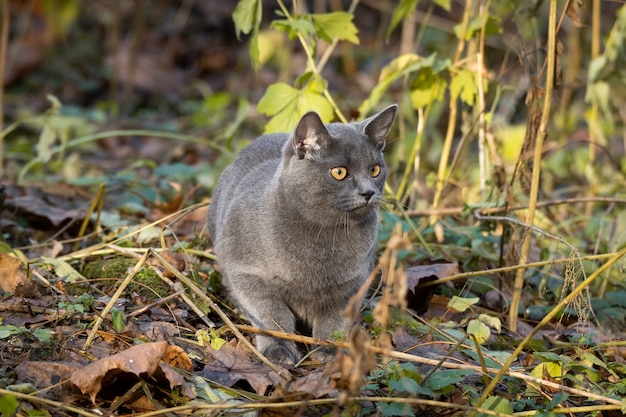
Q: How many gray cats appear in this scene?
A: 1